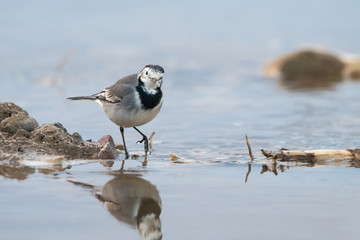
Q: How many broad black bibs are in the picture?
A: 1